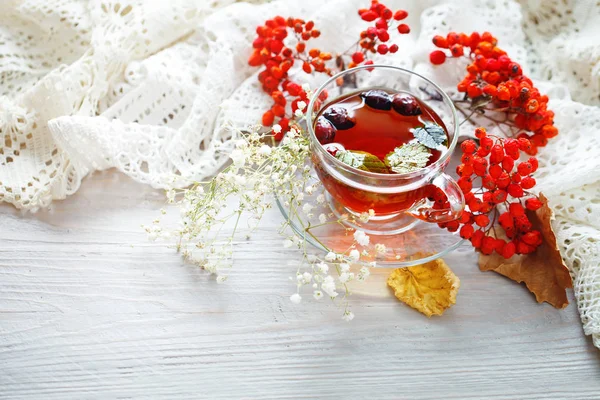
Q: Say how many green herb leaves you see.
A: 3